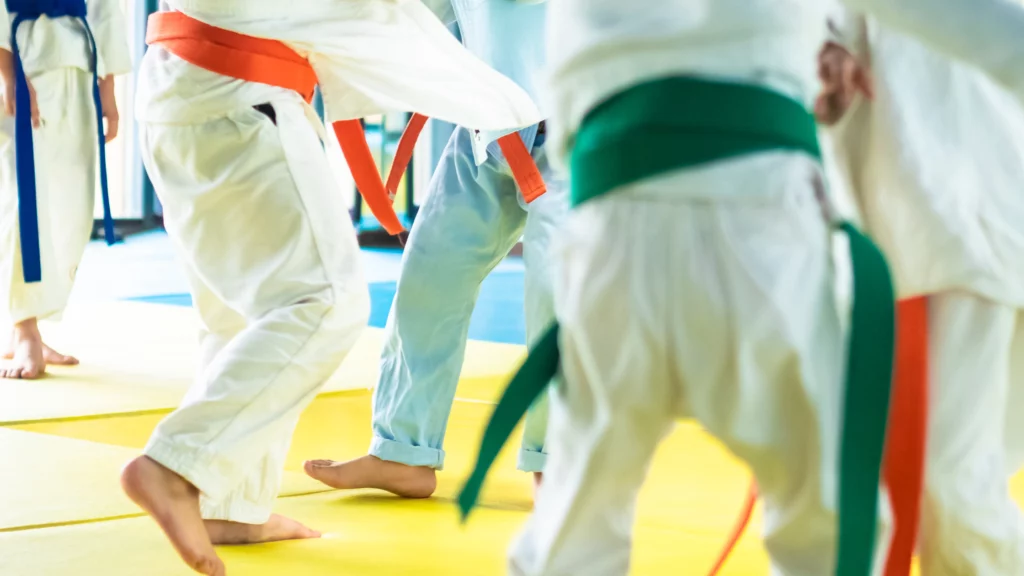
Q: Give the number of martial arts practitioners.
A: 5